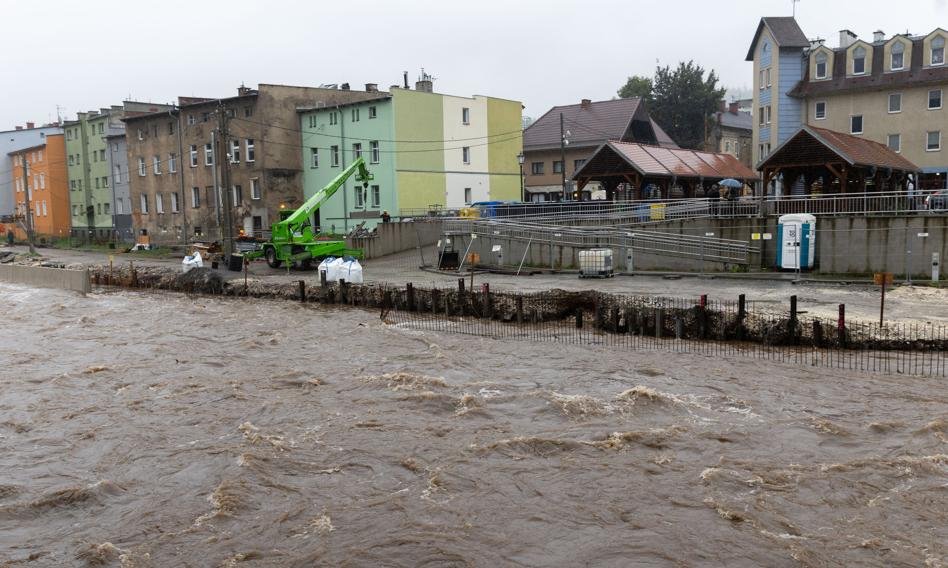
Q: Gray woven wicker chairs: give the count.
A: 0